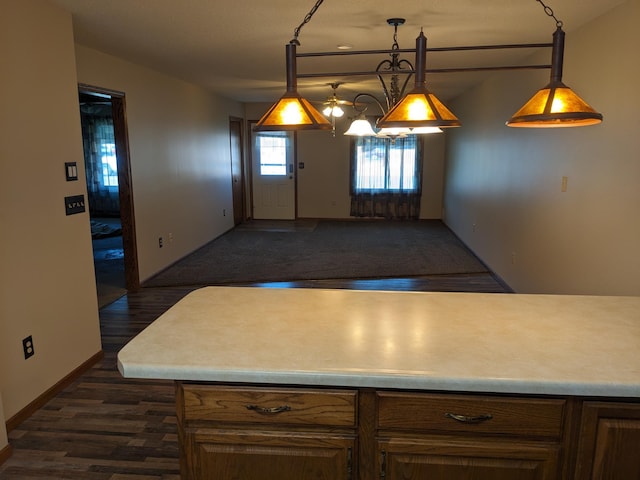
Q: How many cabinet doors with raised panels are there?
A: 3